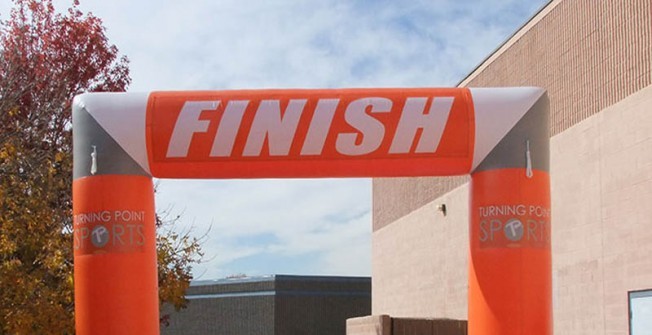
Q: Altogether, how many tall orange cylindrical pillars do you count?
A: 2